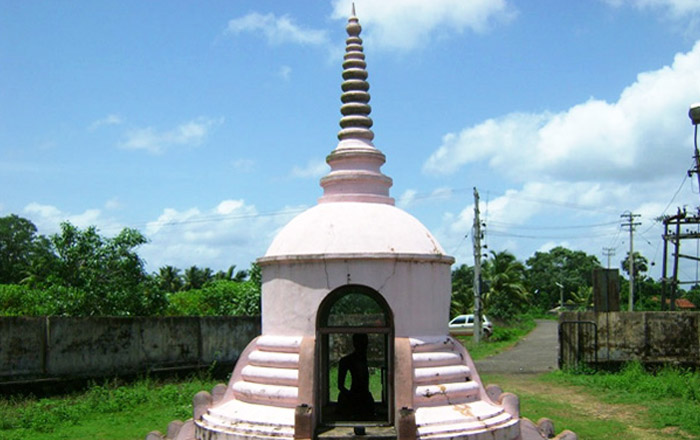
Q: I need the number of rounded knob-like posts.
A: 8